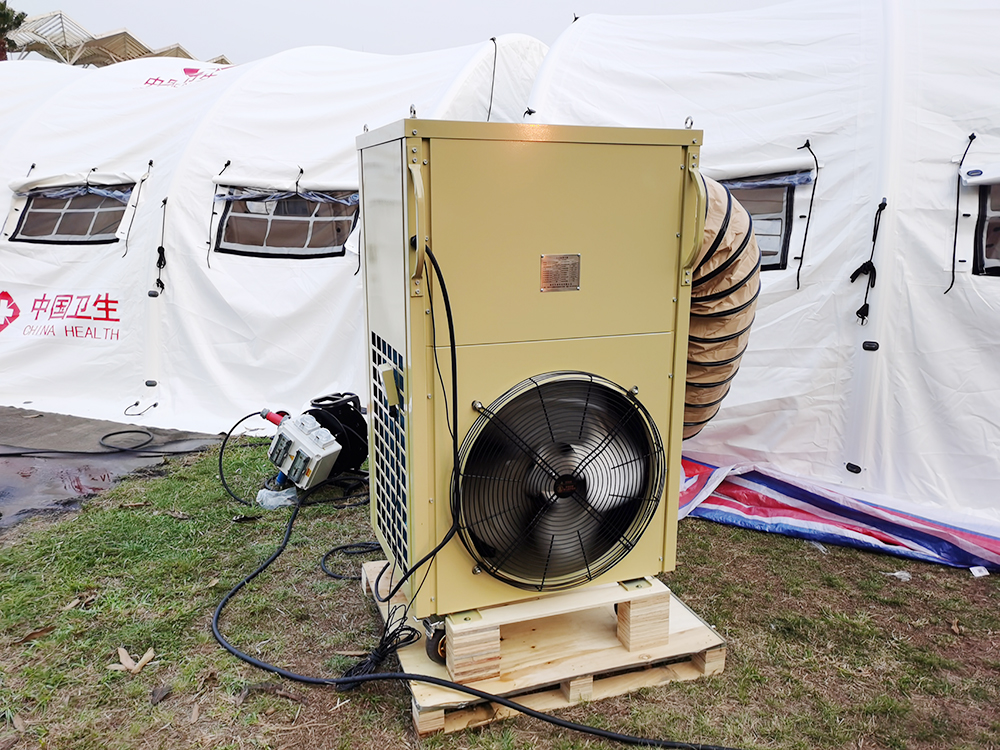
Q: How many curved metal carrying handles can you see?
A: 2